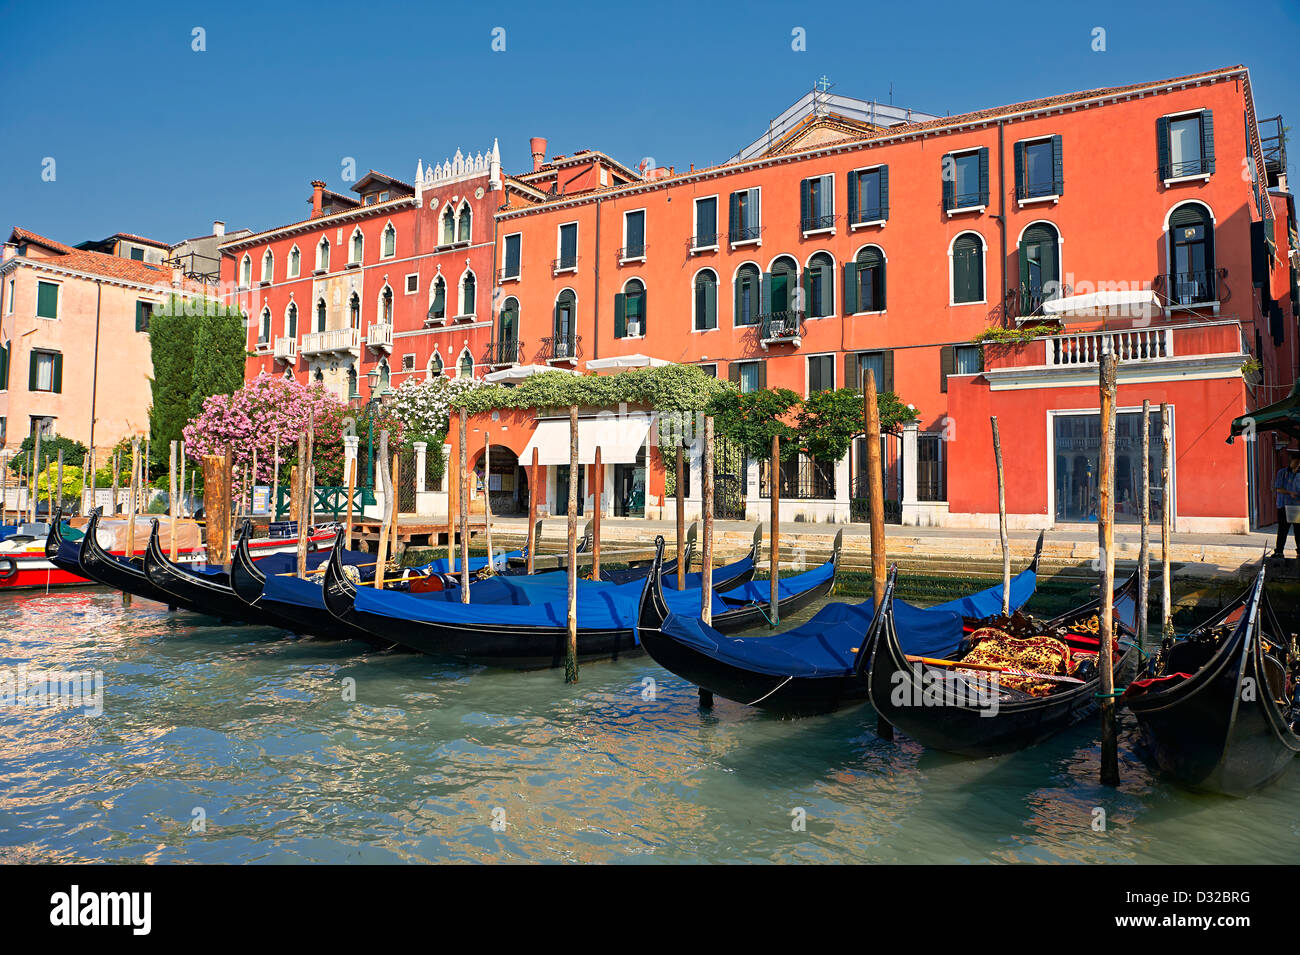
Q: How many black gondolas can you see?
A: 8